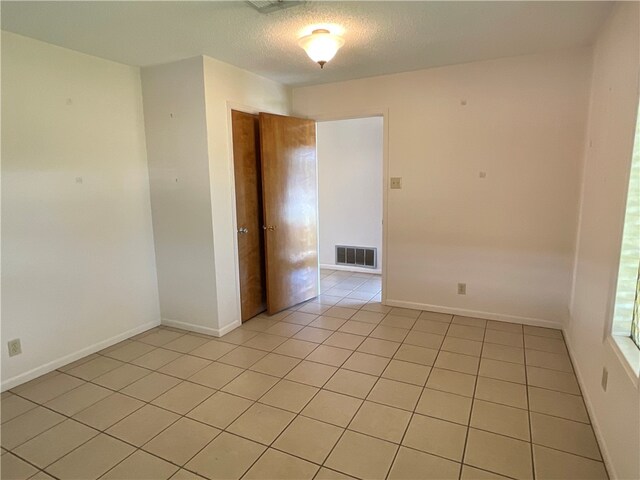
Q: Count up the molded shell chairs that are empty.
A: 0